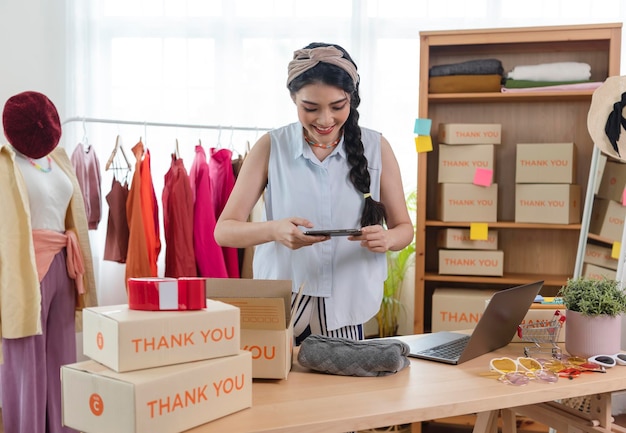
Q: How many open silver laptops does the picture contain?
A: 1